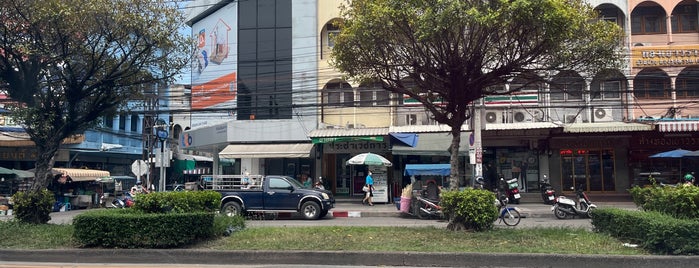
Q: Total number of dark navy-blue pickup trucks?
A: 1